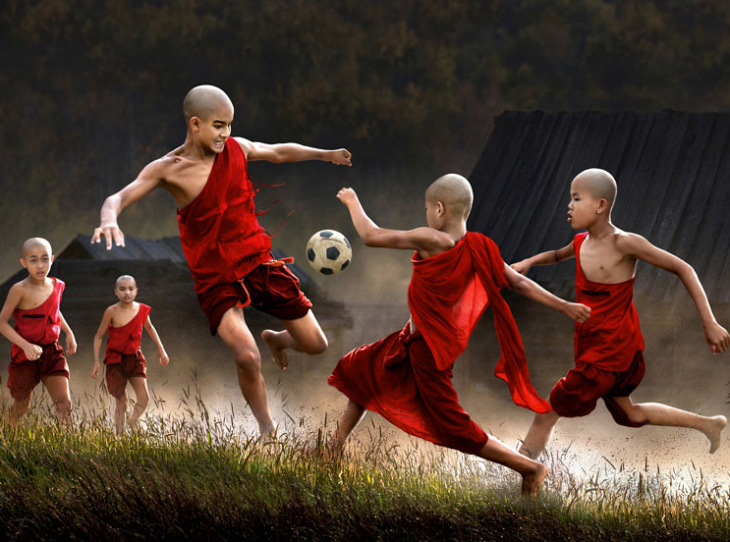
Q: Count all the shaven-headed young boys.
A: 5